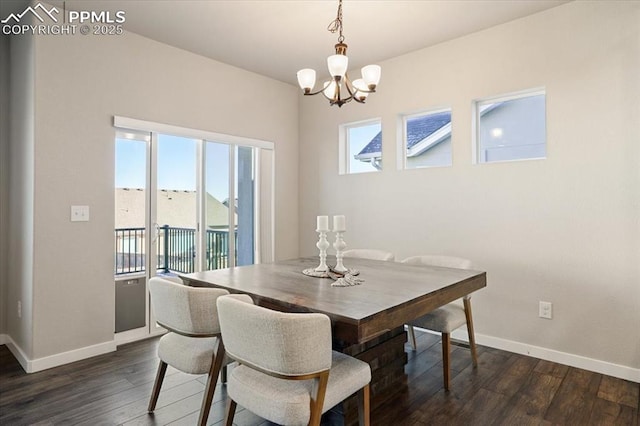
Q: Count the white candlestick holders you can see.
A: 2